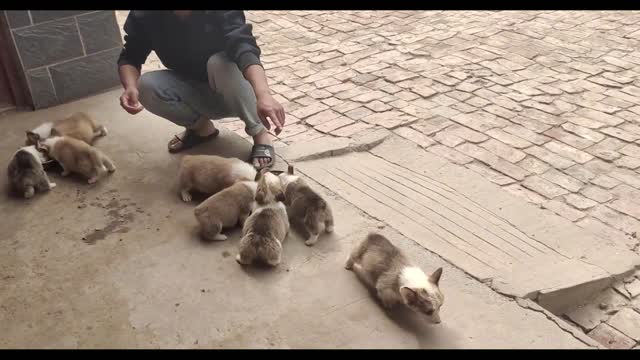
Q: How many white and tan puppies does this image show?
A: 4